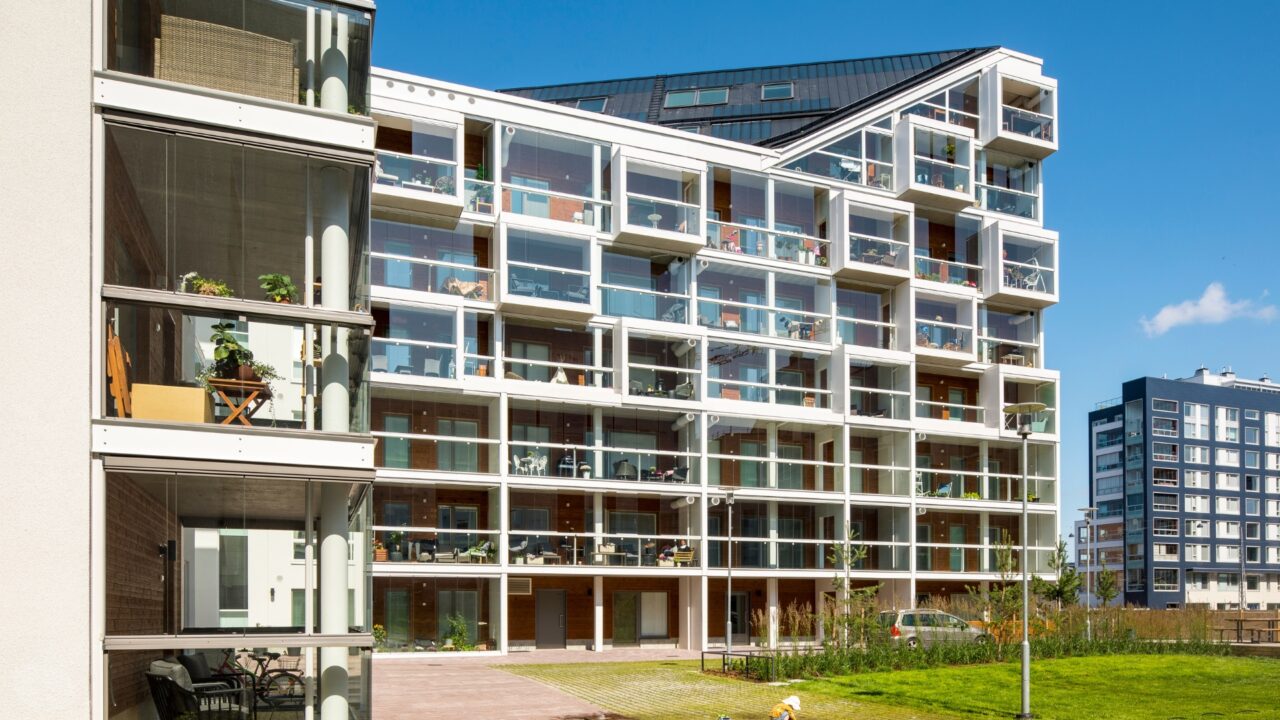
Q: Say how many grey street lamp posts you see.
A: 3